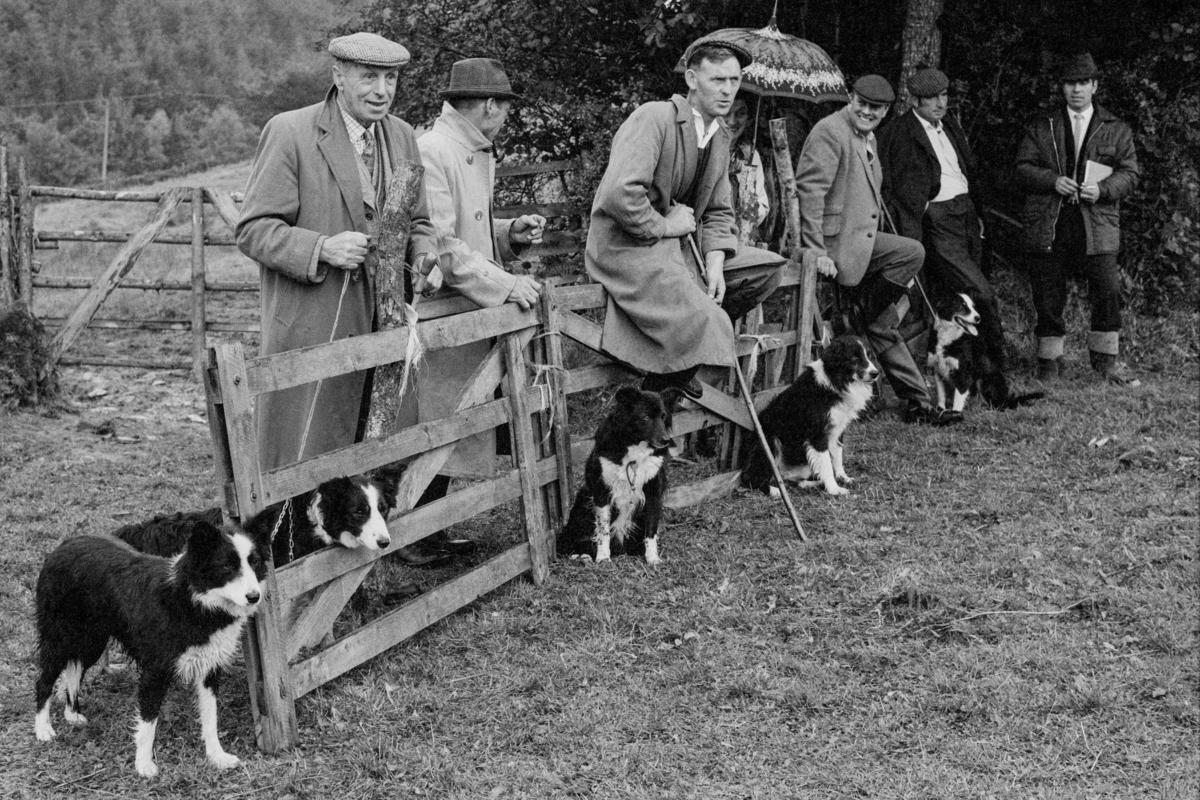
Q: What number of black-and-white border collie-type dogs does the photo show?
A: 5